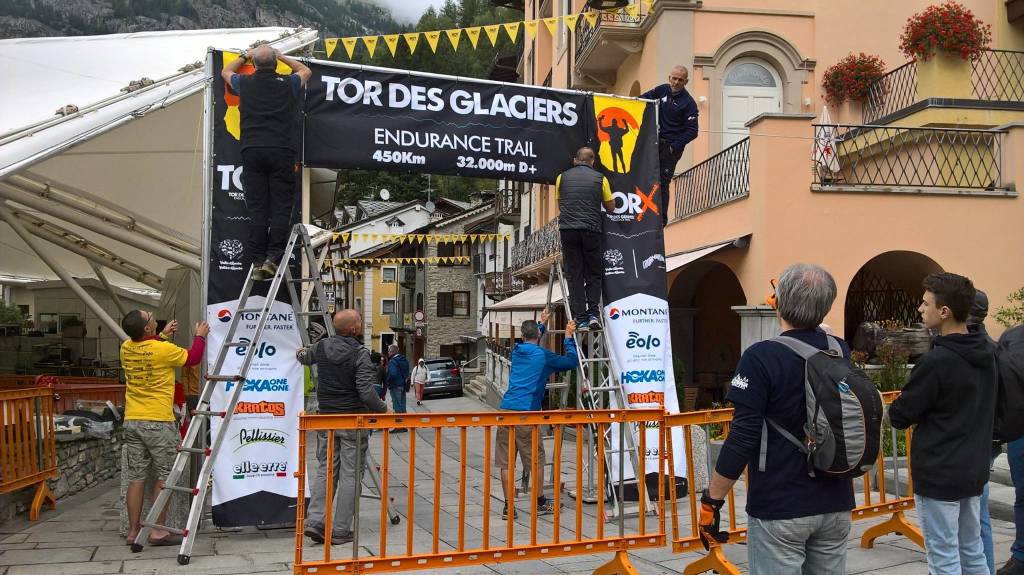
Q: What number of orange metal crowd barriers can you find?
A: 3